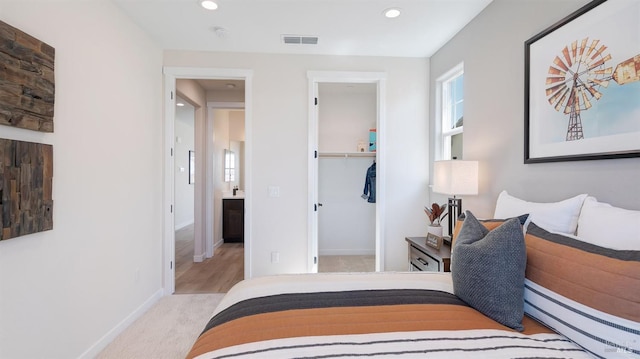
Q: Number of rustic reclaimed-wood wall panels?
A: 2